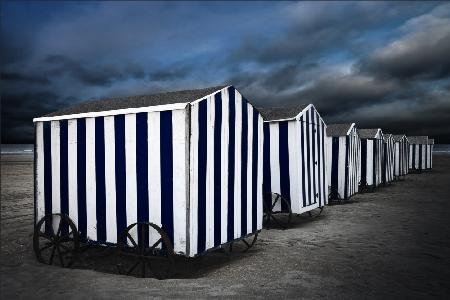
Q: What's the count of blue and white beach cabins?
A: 8